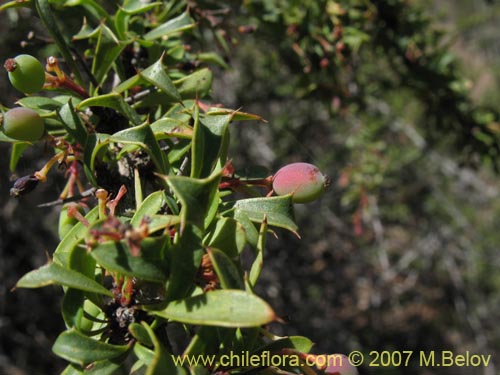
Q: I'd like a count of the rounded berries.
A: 4